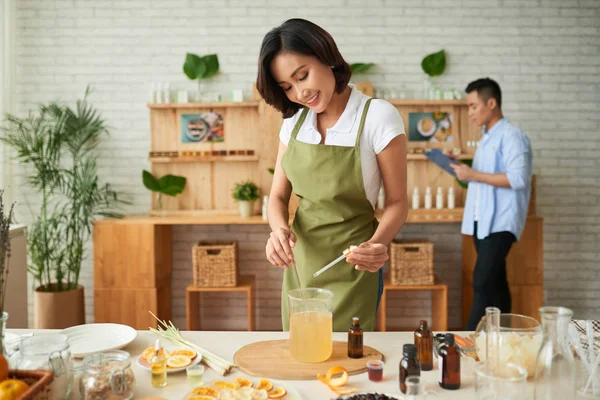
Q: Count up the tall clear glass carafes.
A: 1